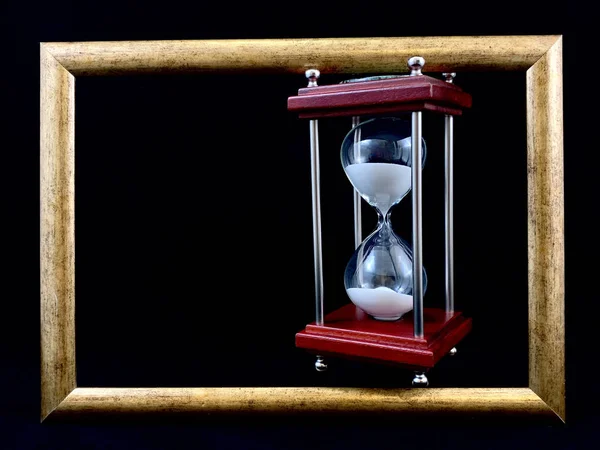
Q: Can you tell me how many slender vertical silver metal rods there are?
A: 4